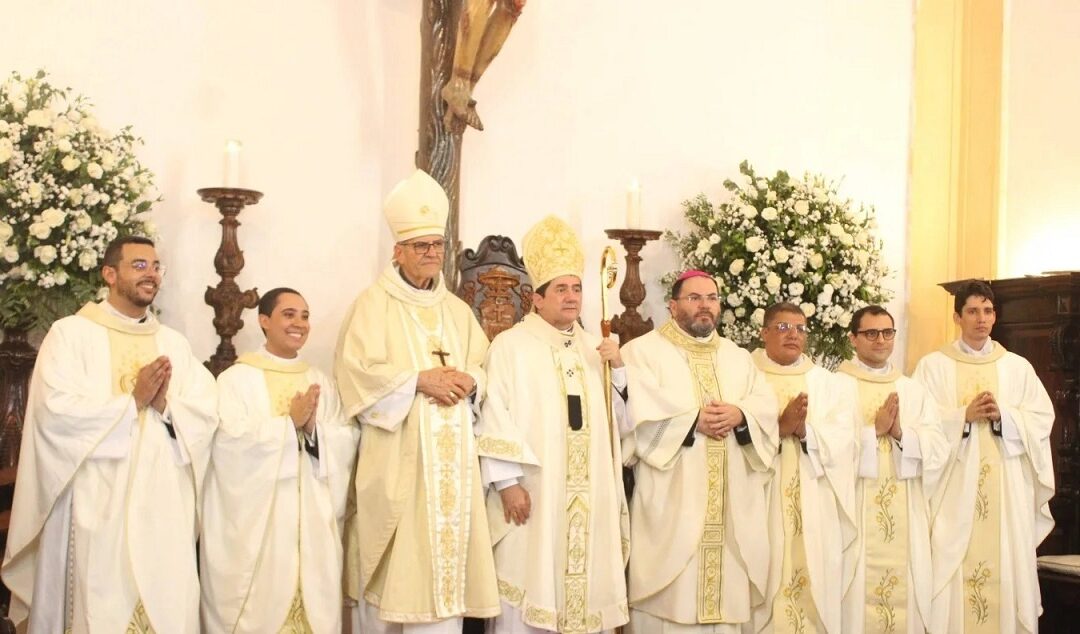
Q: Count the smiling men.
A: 2